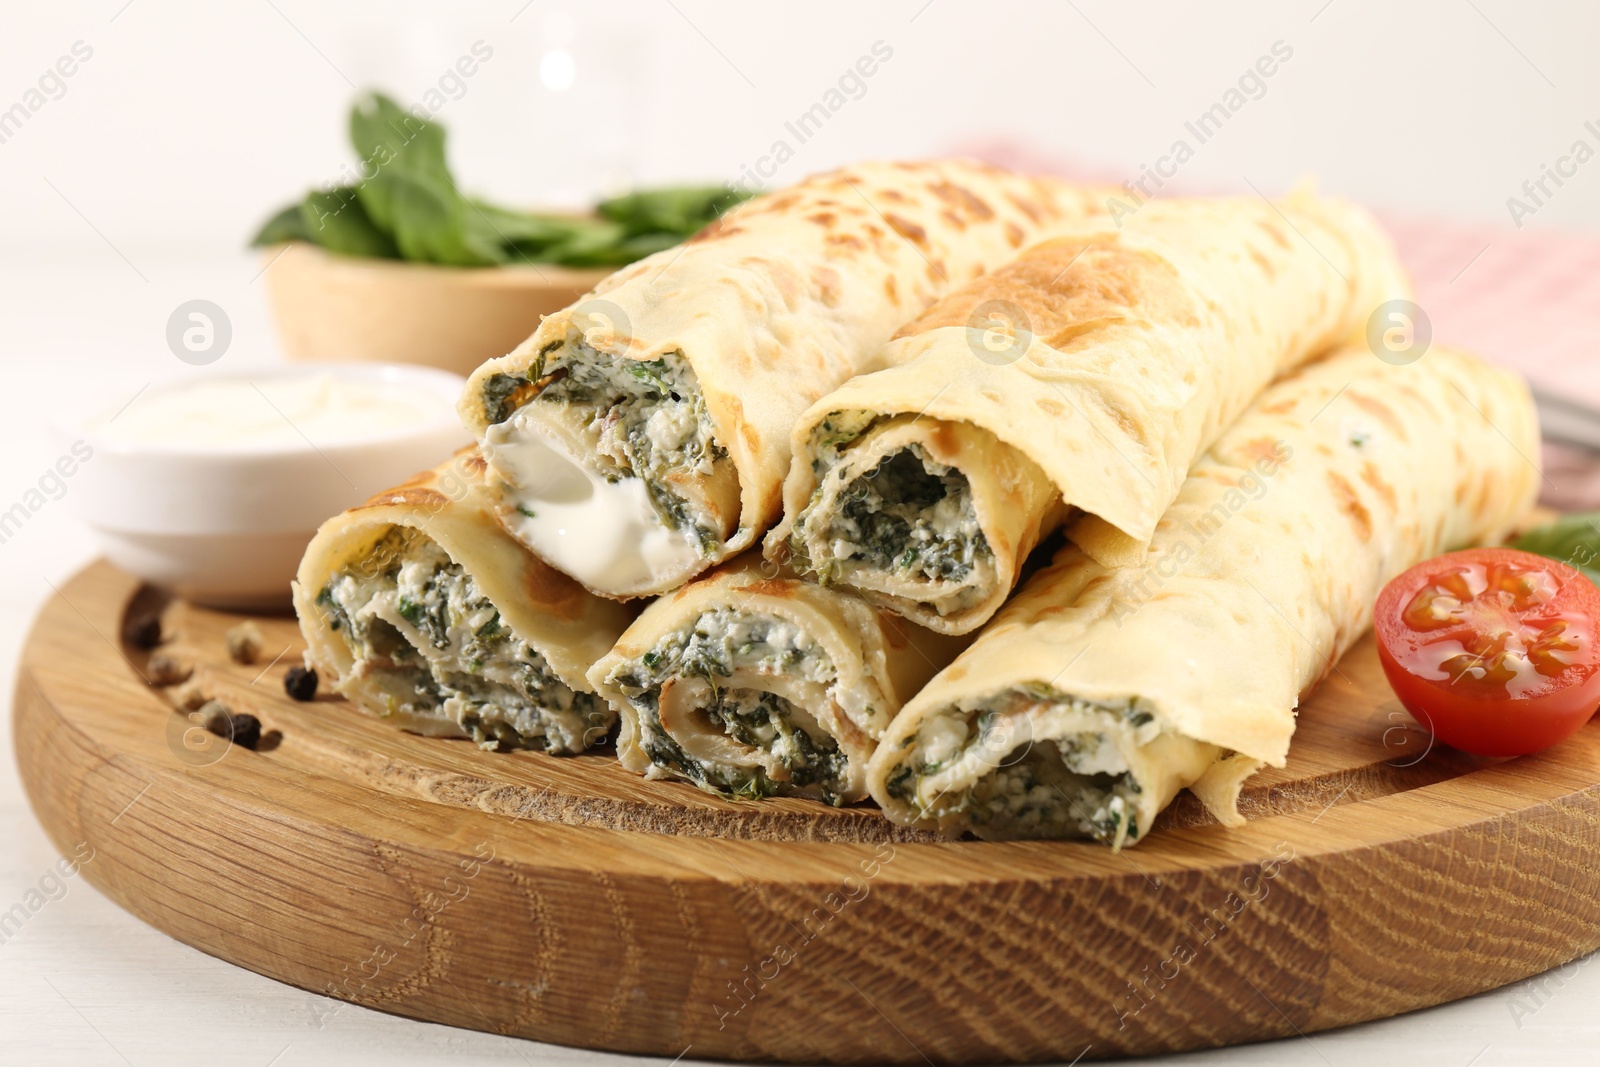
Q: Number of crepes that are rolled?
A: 5